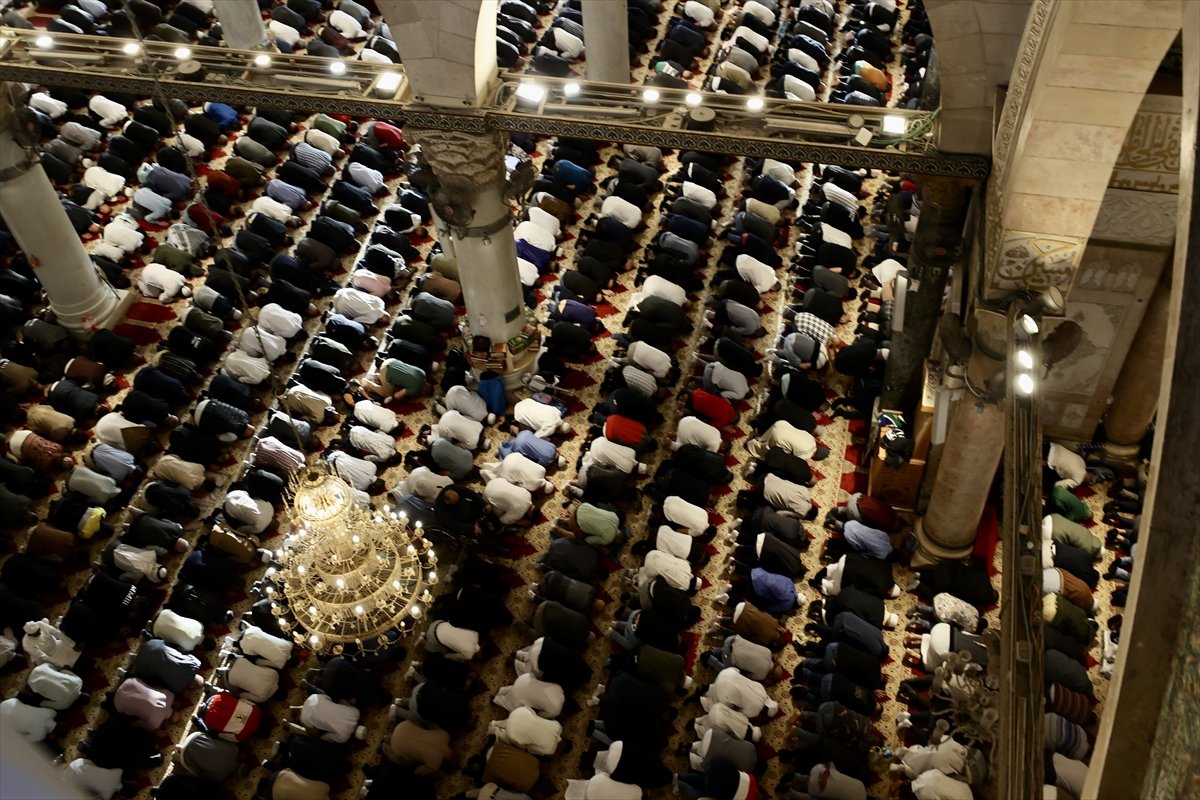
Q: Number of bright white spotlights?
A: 15